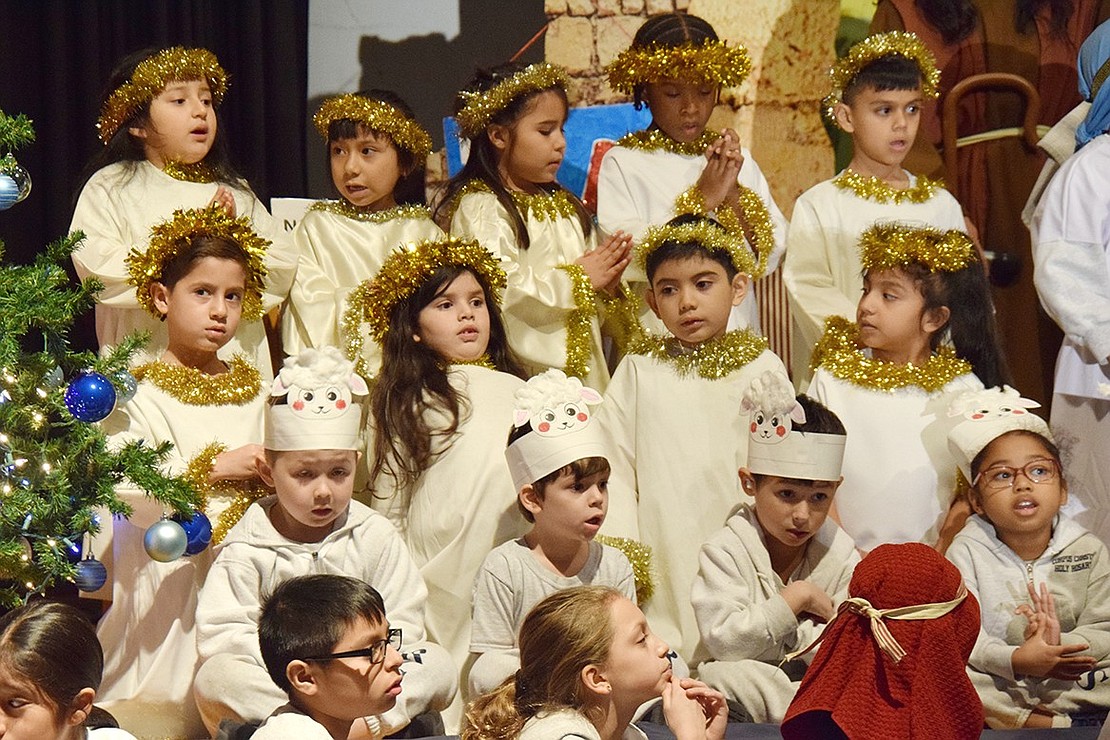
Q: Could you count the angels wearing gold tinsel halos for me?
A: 9